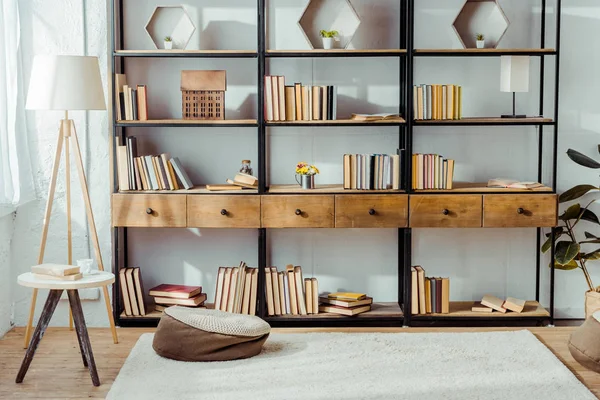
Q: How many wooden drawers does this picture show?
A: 6